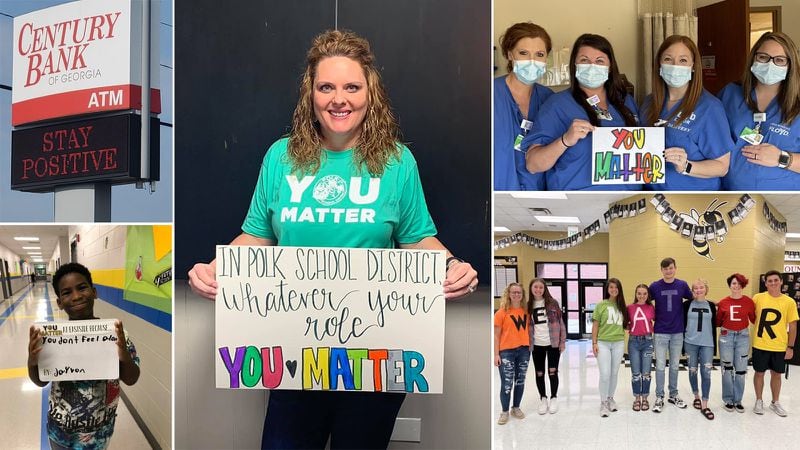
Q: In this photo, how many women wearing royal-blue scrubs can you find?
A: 4